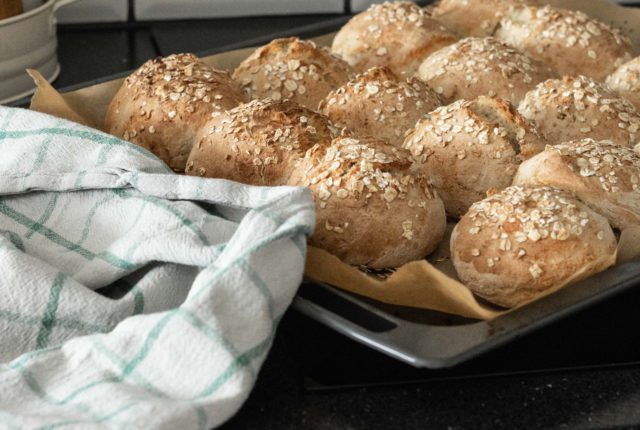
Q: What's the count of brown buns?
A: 14